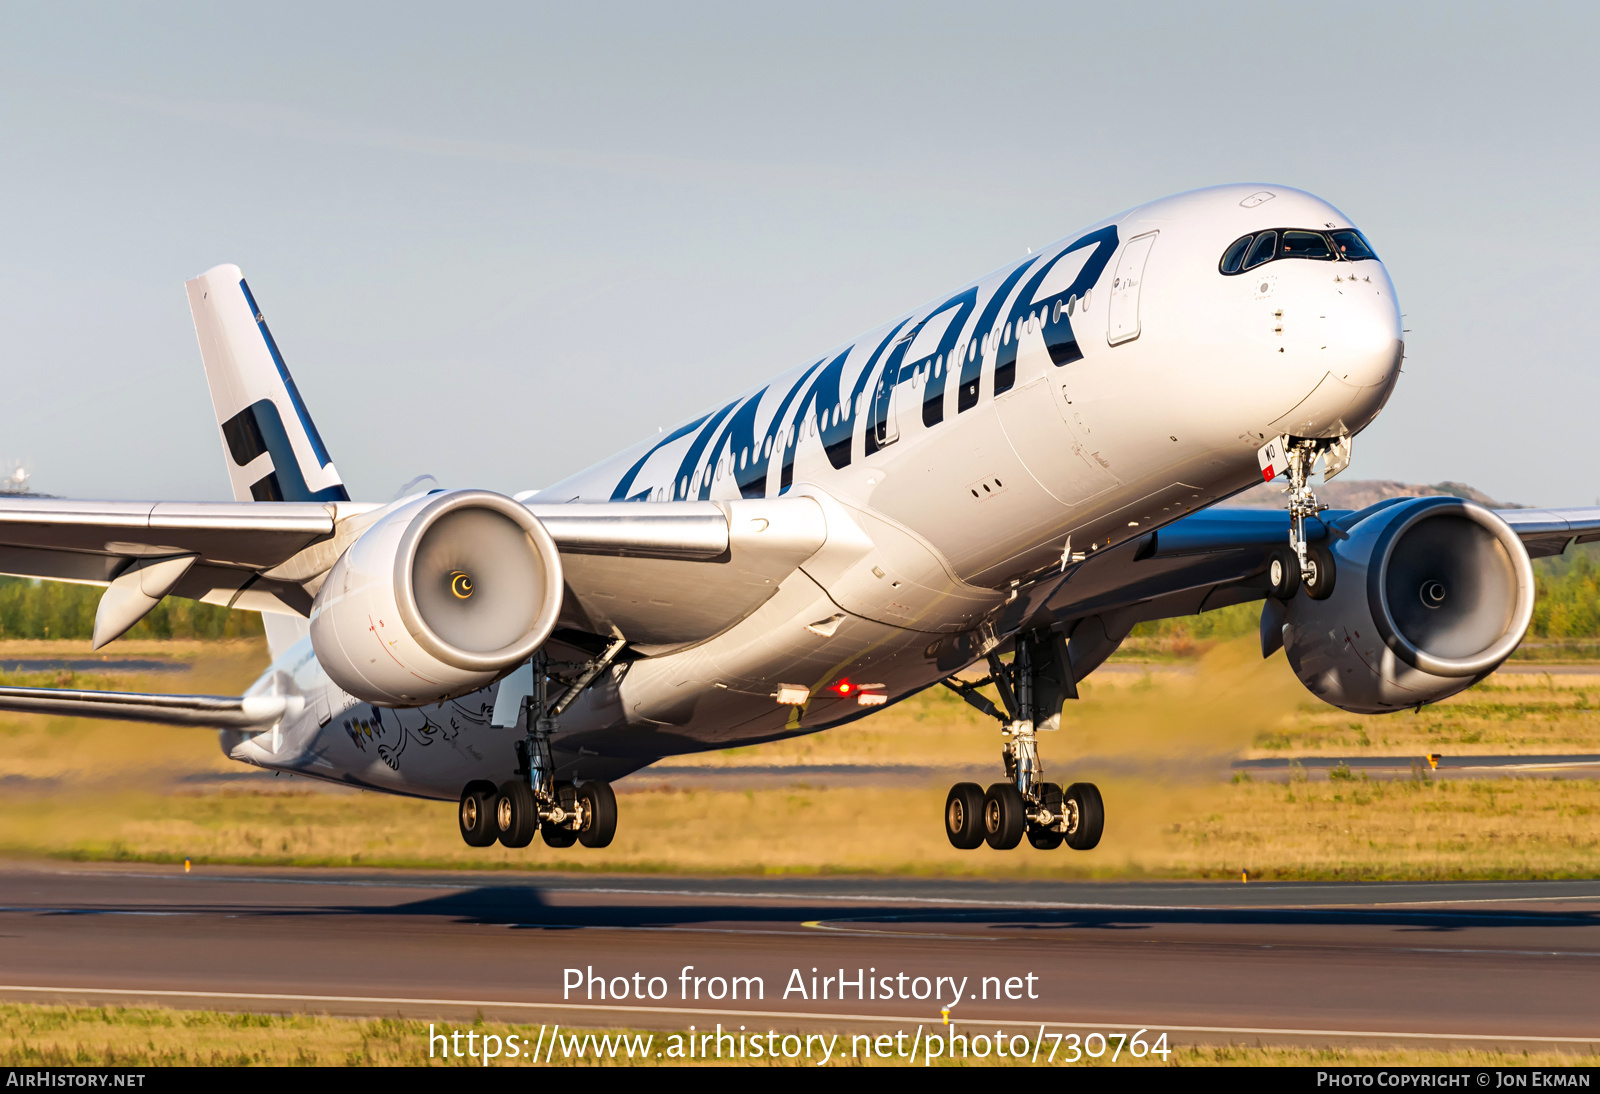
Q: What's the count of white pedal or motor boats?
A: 0